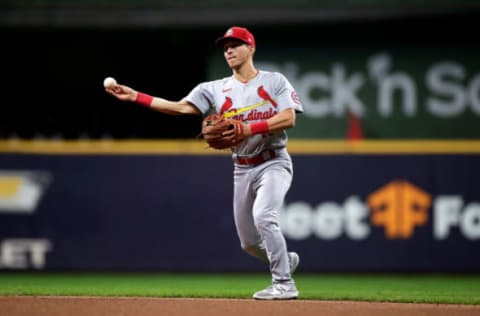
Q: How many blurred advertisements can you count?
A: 3